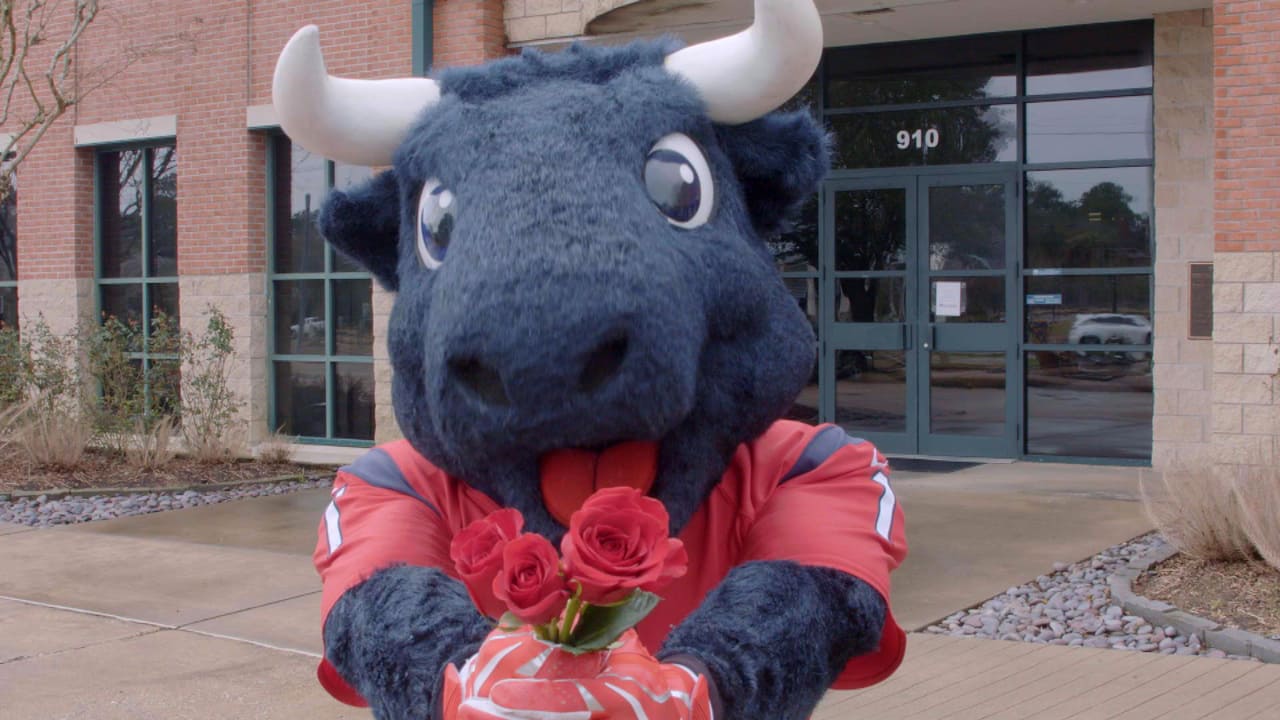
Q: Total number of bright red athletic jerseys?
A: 1